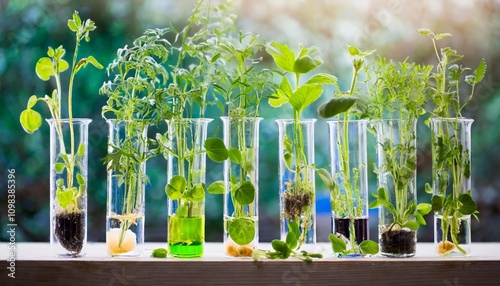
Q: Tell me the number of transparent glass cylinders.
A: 8